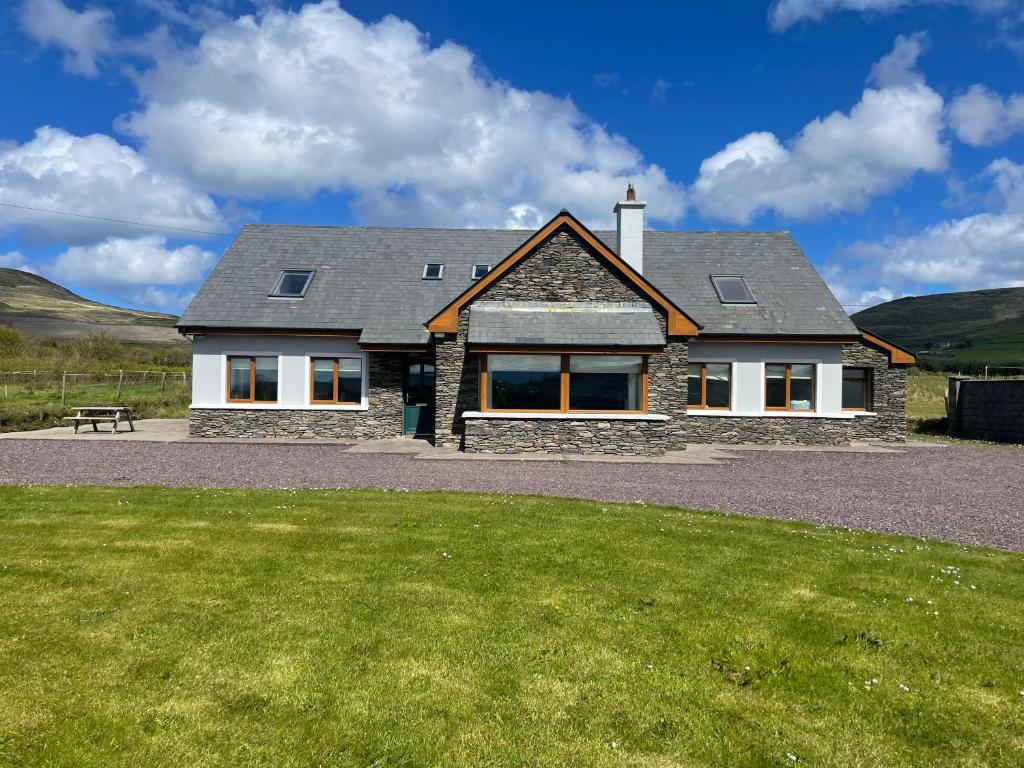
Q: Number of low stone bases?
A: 3